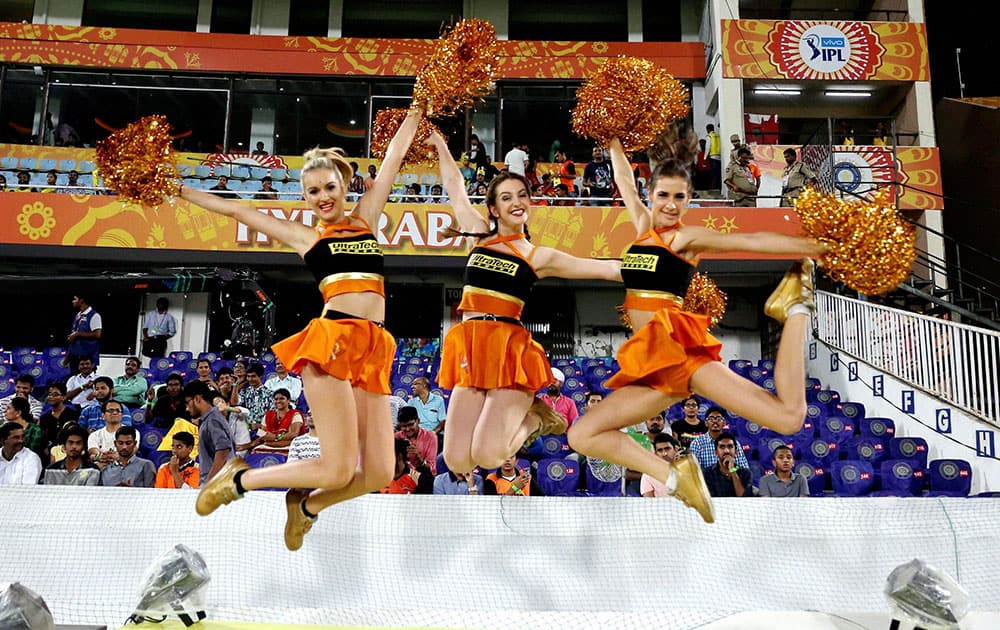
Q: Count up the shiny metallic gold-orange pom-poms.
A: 6